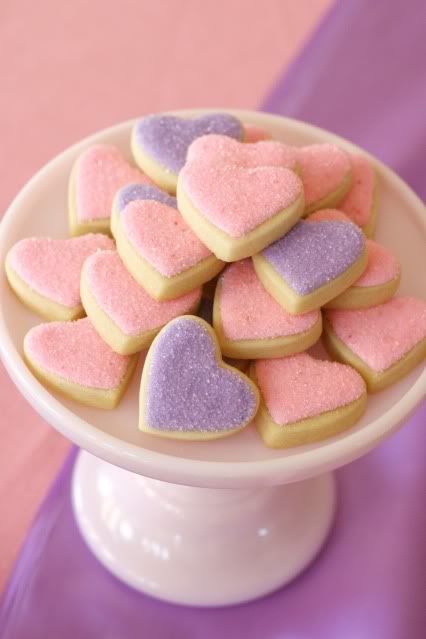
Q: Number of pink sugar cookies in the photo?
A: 14